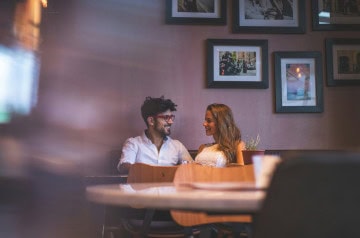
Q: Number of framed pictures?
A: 6